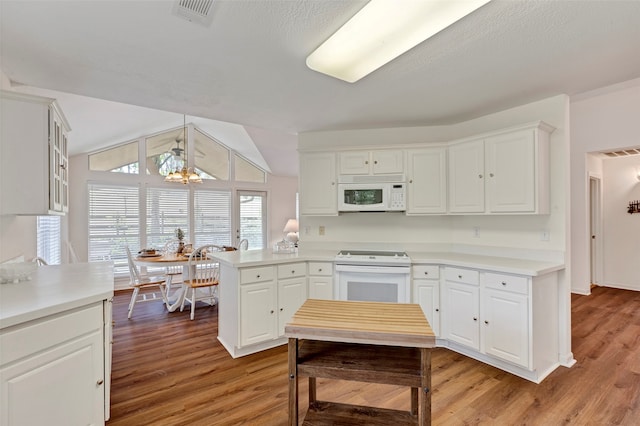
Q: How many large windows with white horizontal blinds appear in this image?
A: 3